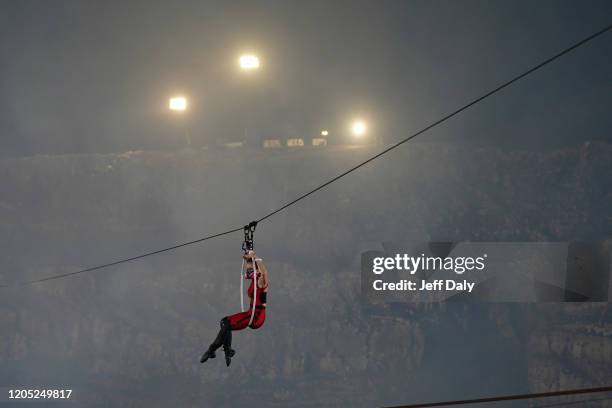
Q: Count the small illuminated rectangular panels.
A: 3